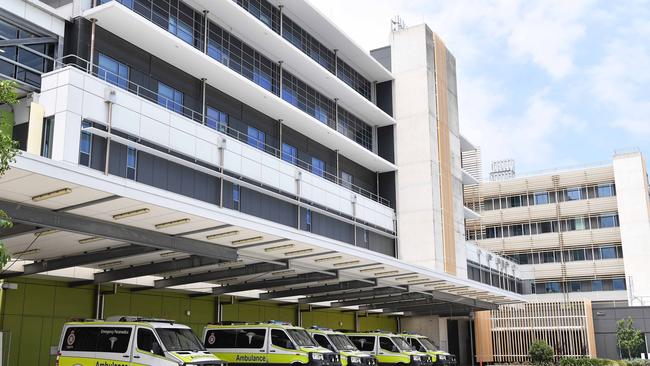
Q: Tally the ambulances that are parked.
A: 5